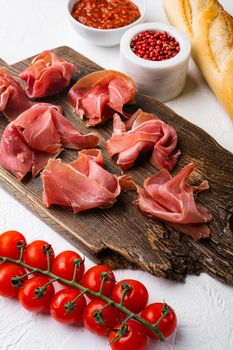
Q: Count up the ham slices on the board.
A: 7